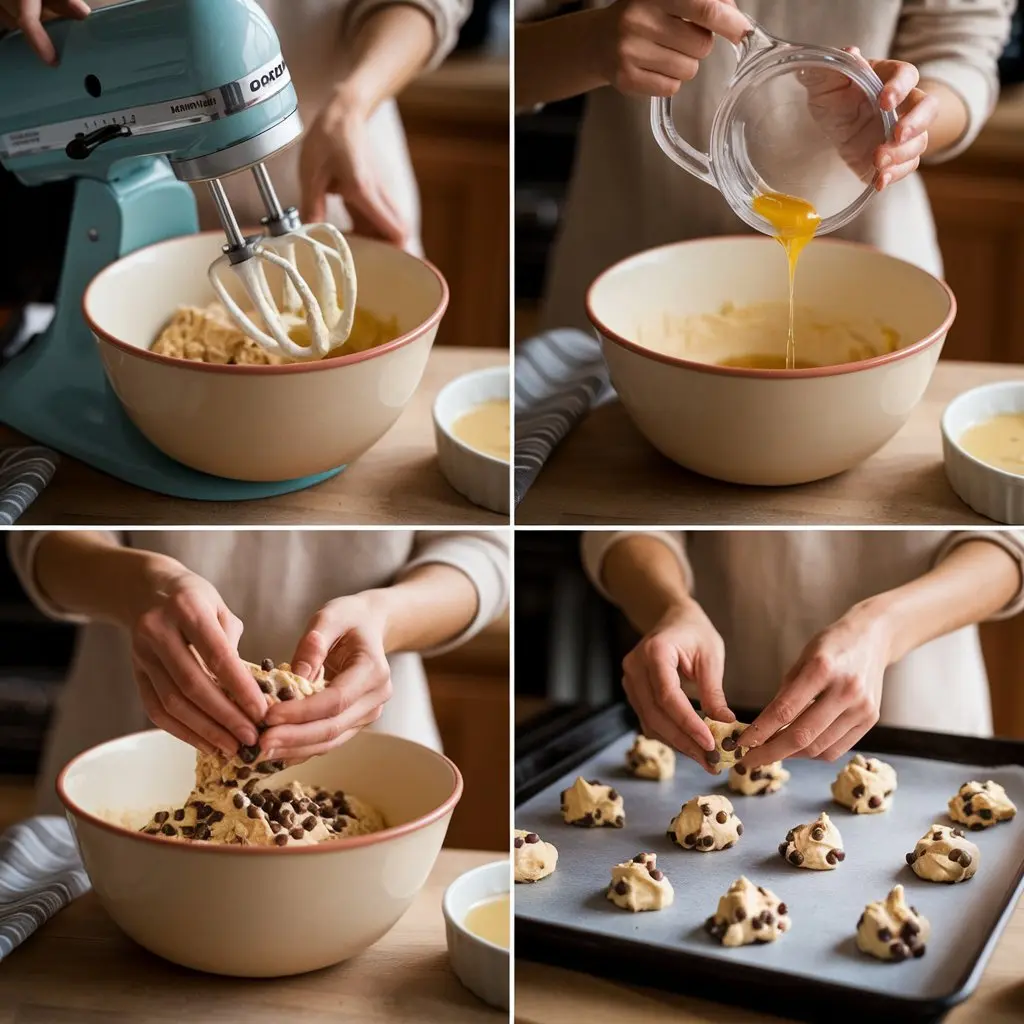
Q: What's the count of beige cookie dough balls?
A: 13